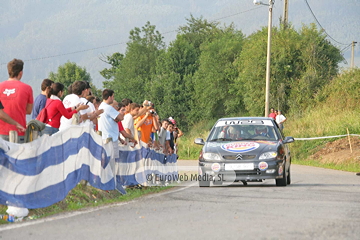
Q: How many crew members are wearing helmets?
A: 2